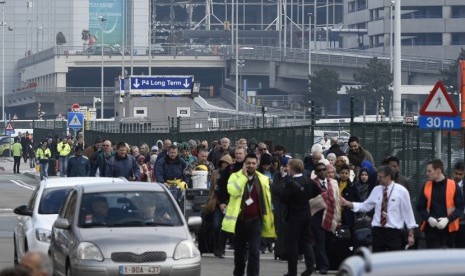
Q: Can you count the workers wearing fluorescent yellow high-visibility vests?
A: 4